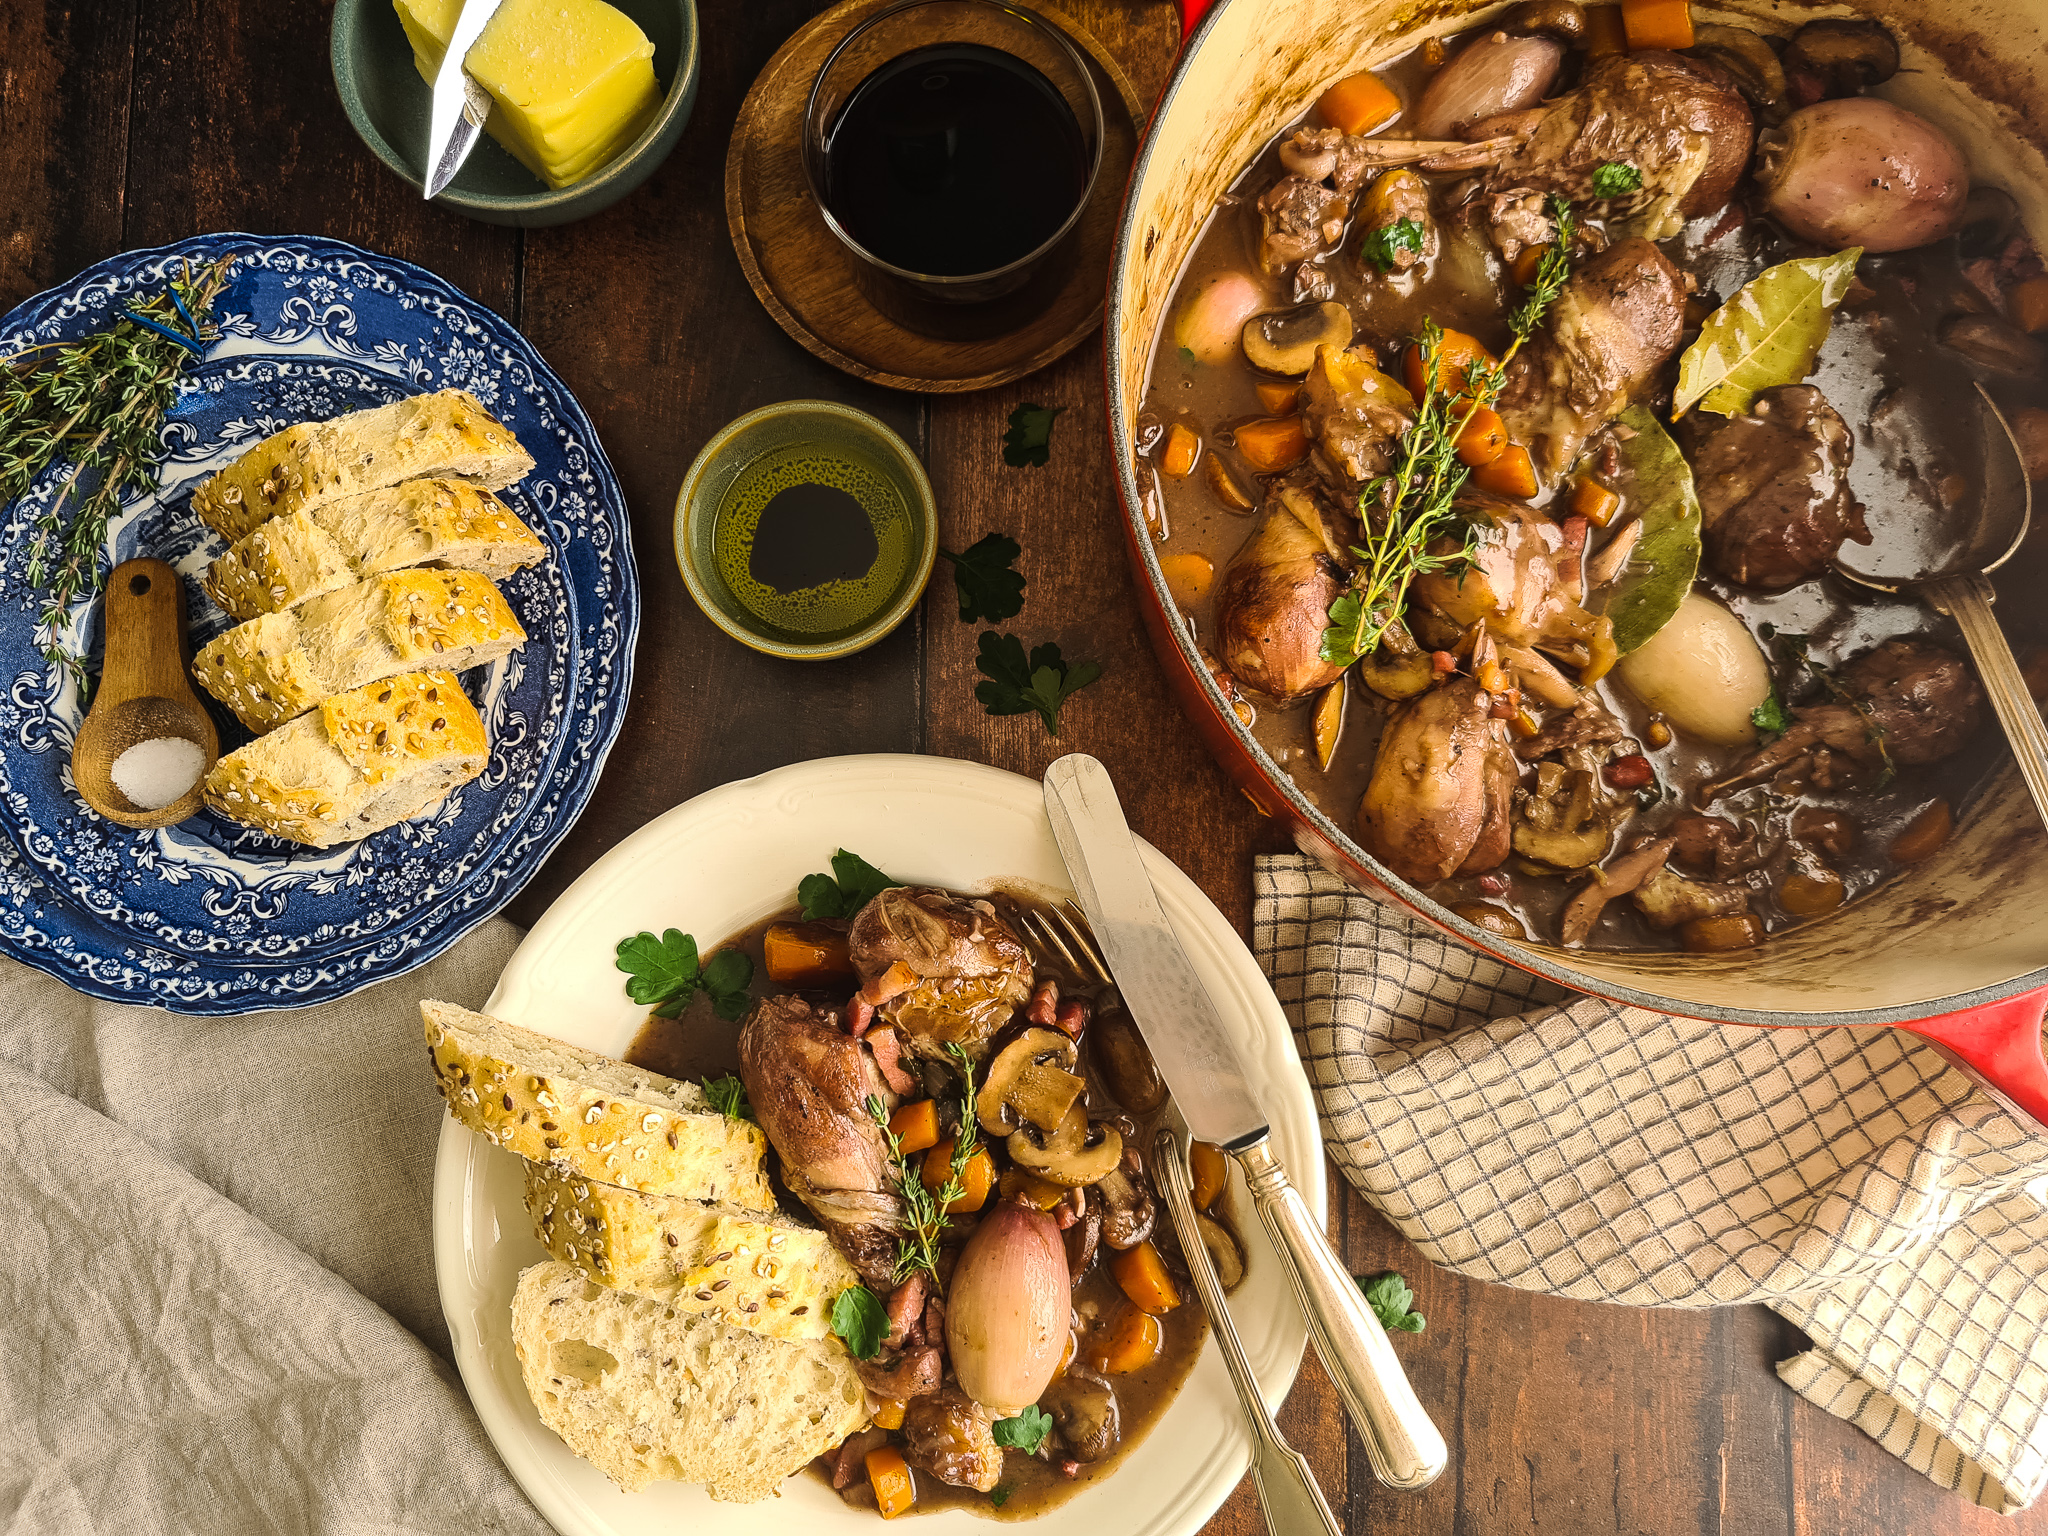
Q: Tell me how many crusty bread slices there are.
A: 7